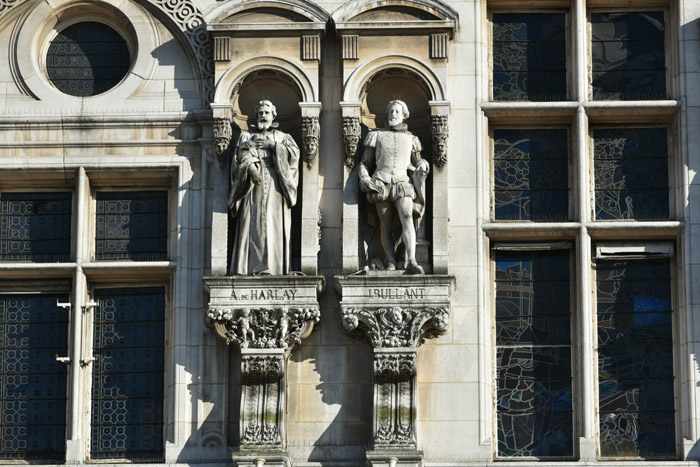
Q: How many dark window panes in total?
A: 11